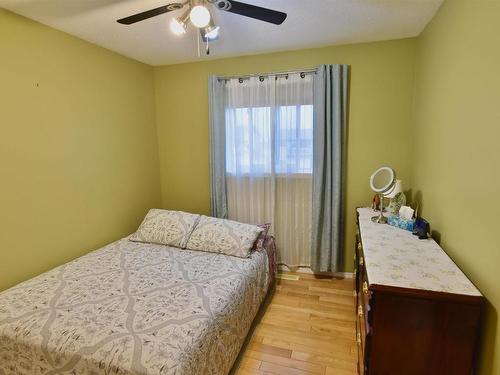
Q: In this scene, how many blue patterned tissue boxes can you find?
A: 1